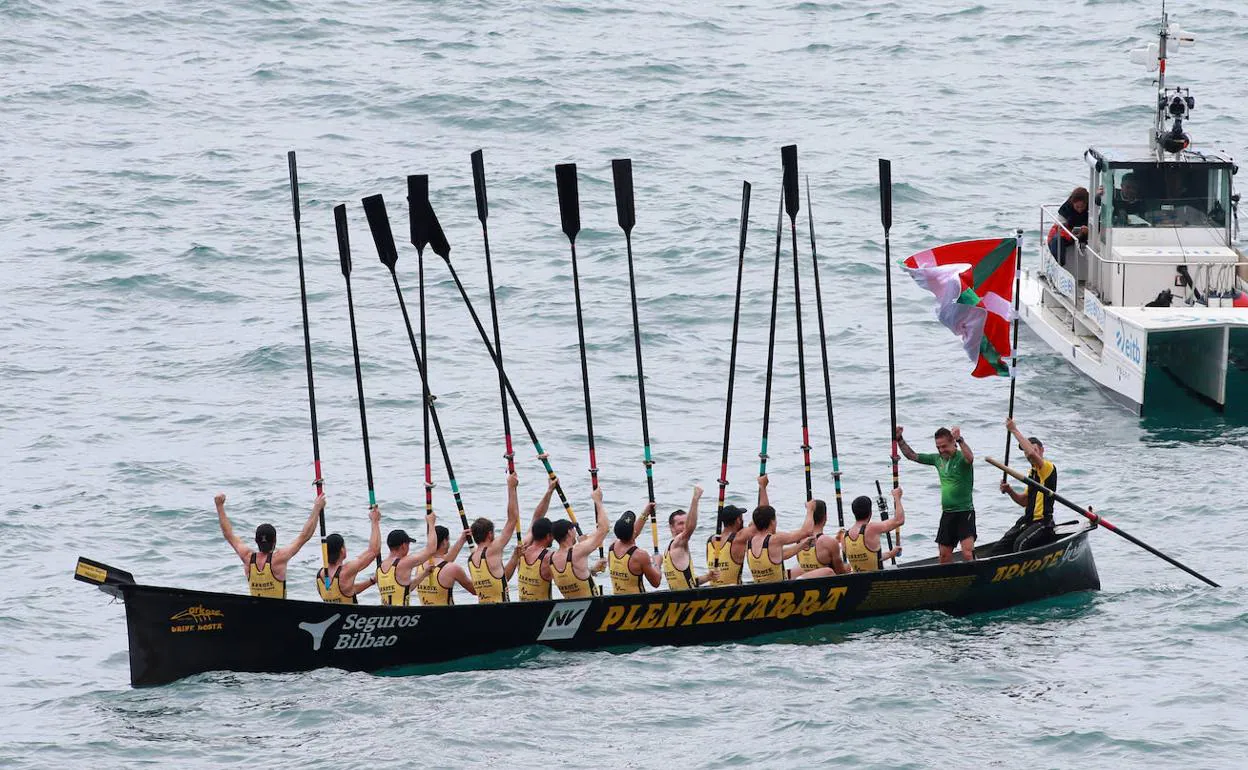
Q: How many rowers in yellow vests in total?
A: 13